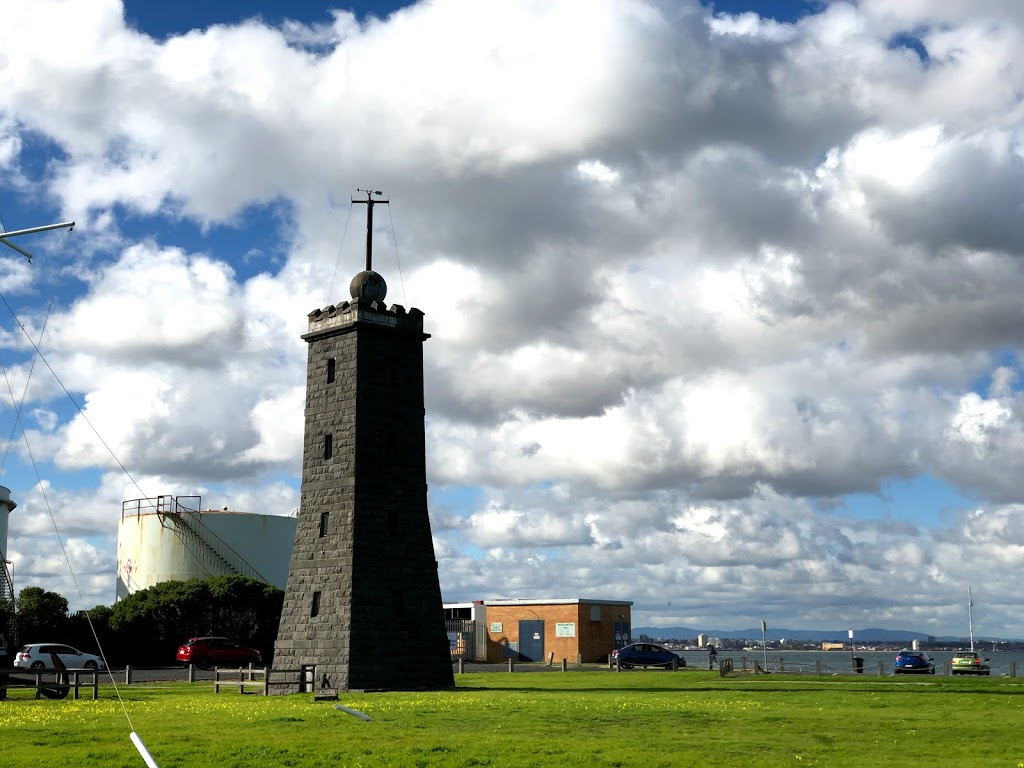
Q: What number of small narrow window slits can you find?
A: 4